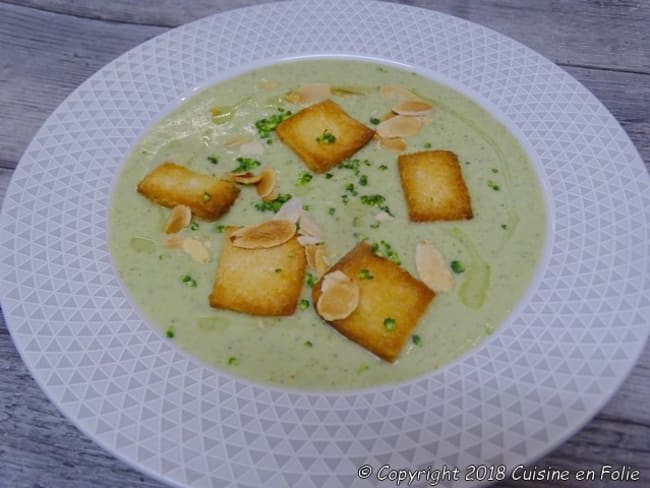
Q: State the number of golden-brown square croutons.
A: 5